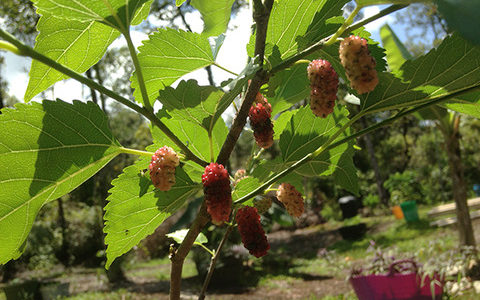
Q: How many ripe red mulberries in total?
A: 3